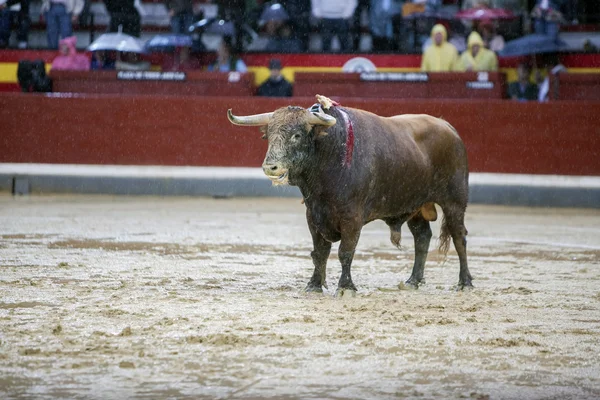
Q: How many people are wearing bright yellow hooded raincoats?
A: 2